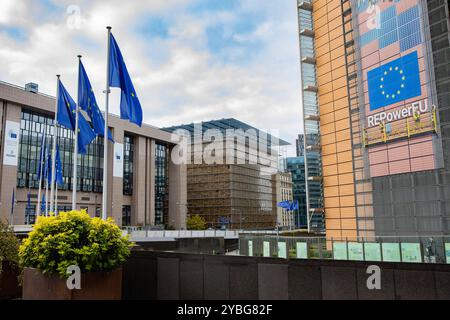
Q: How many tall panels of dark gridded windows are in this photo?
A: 3